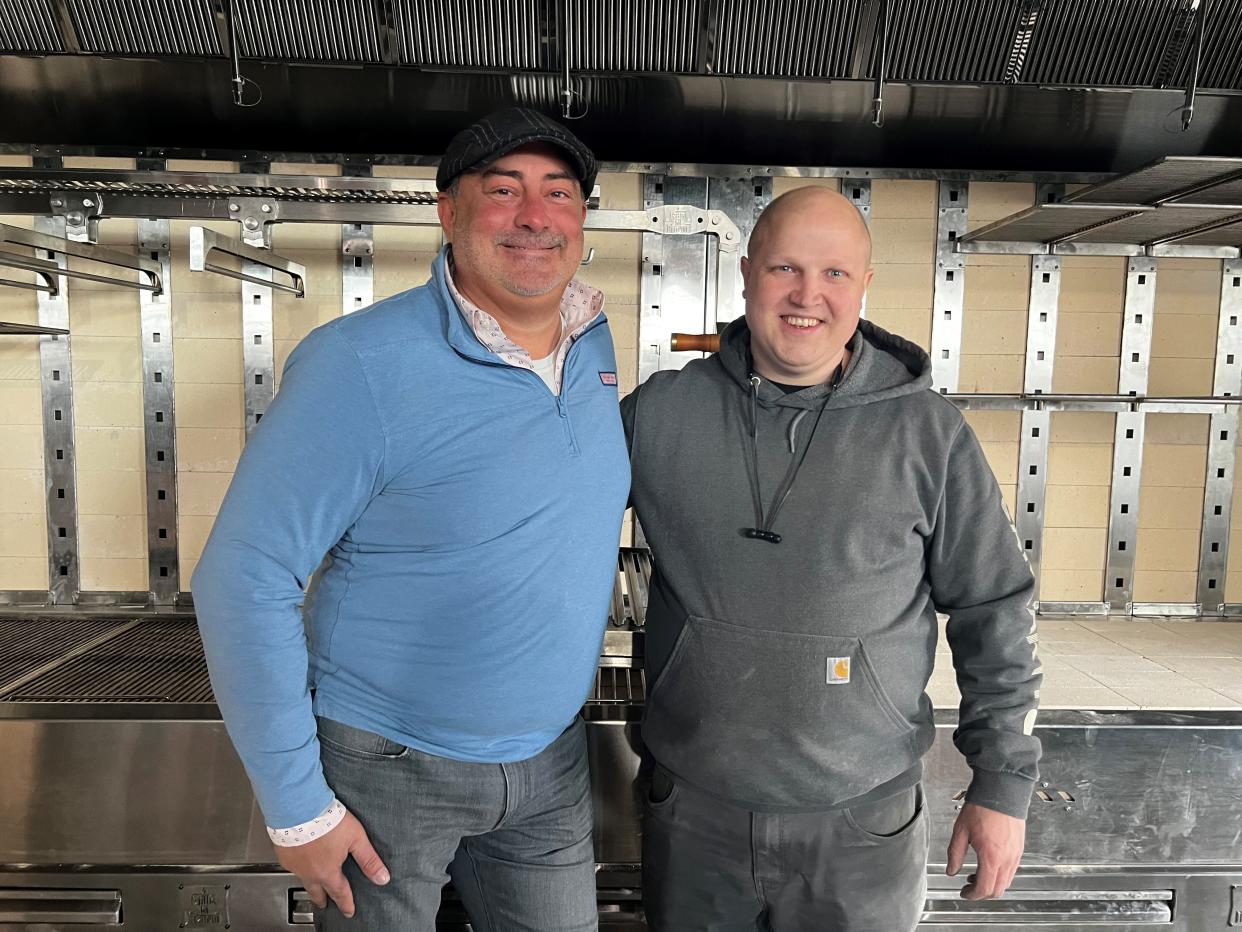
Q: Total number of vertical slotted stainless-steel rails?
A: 11